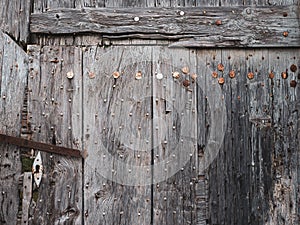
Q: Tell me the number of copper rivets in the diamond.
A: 4